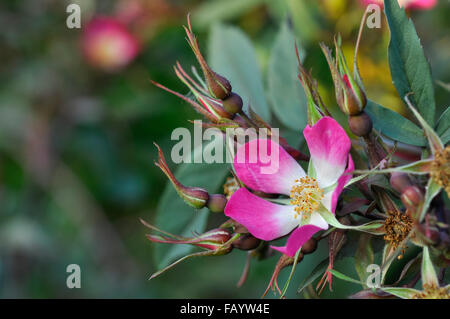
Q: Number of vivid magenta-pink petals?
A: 5